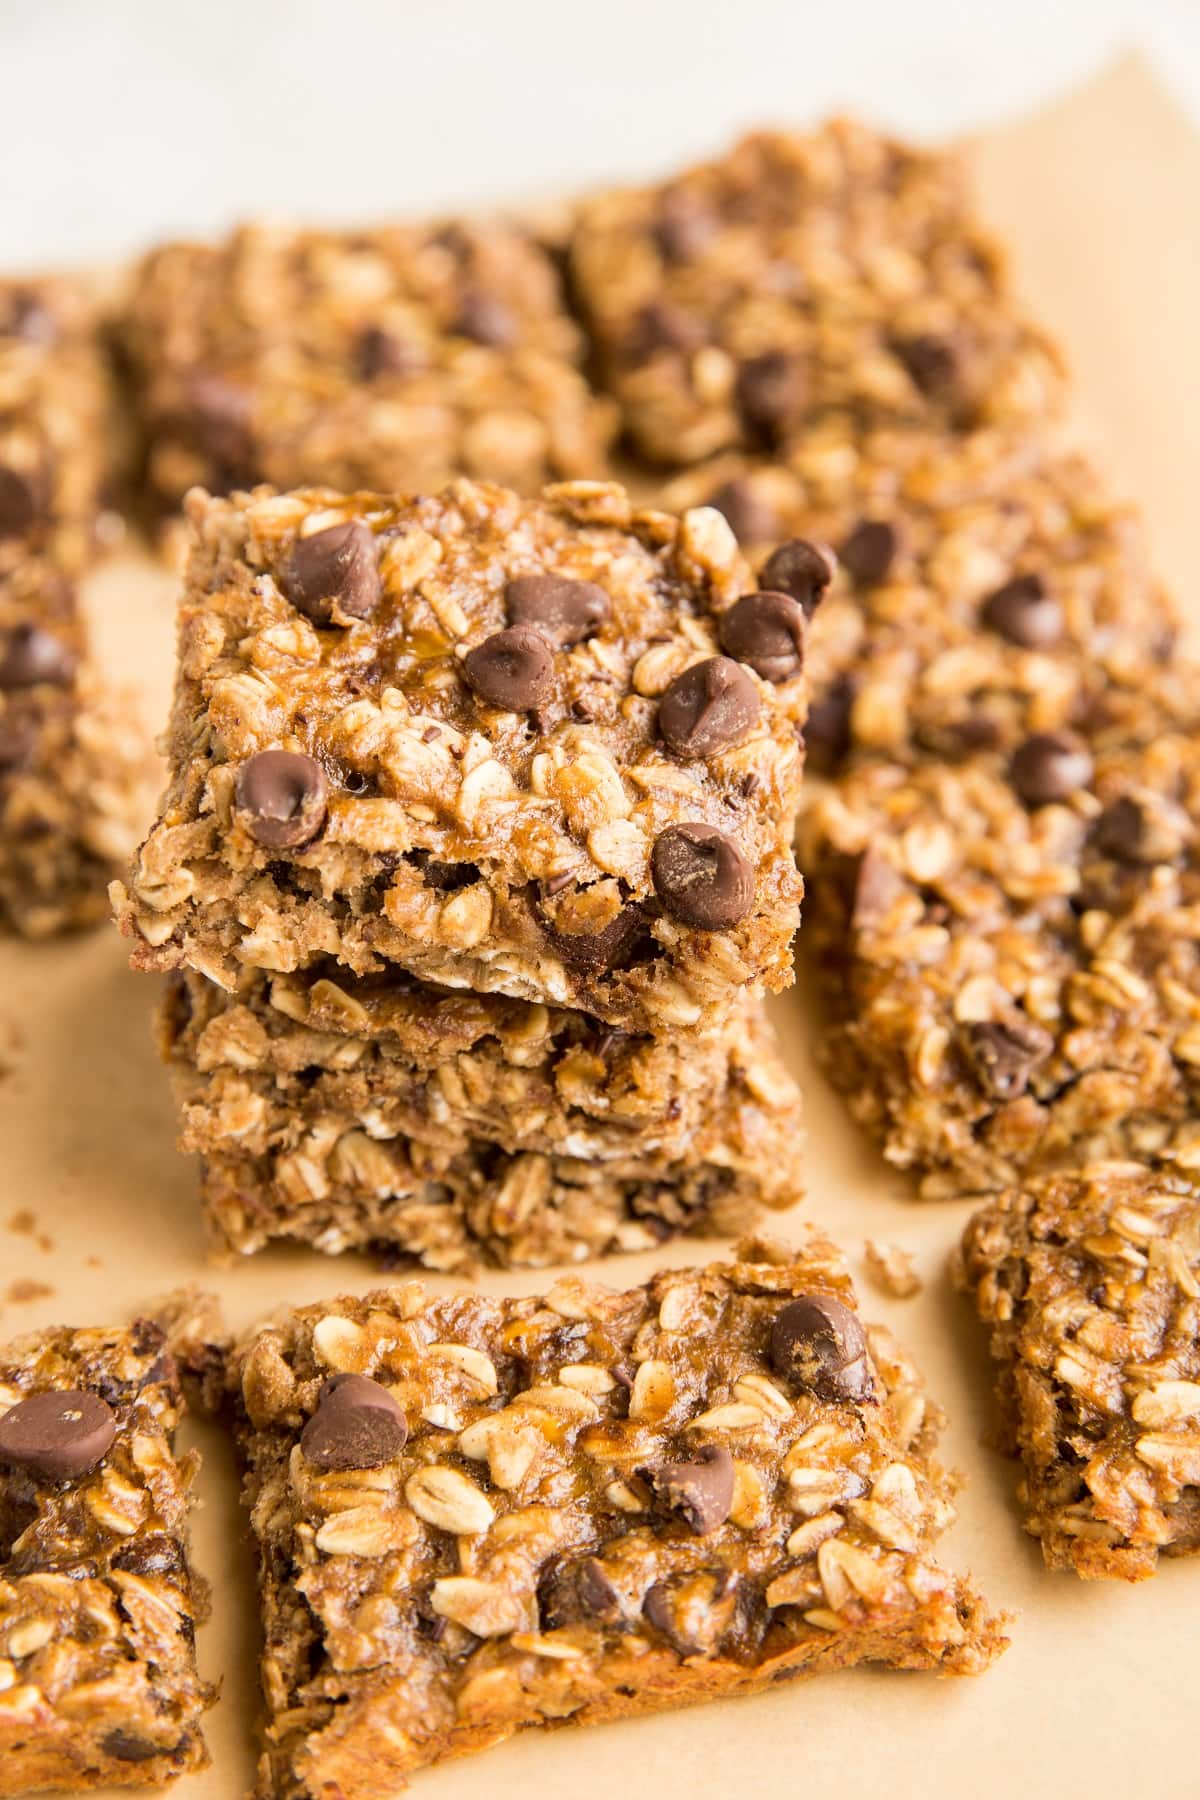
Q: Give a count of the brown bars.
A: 12